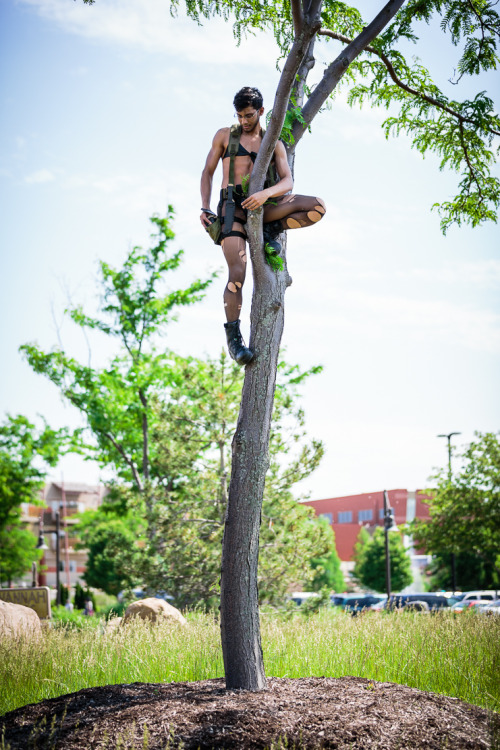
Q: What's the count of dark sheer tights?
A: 1